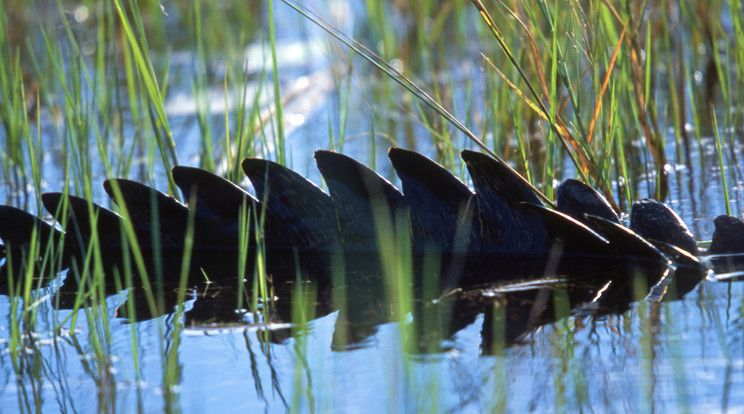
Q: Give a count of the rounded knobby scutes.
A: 3